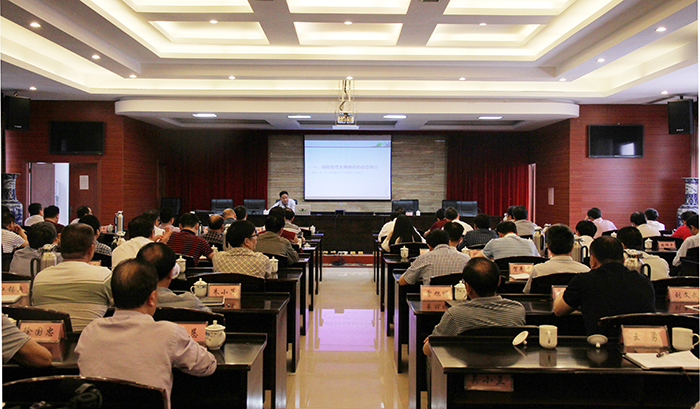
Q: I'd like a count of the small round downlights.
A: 14